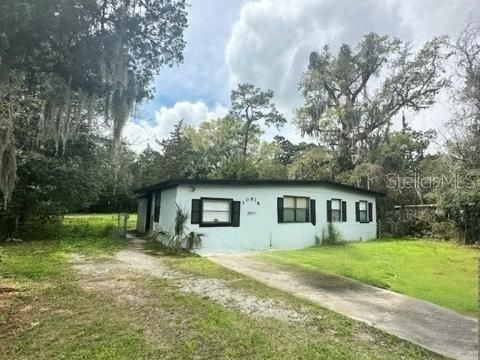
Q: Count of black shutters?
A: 8